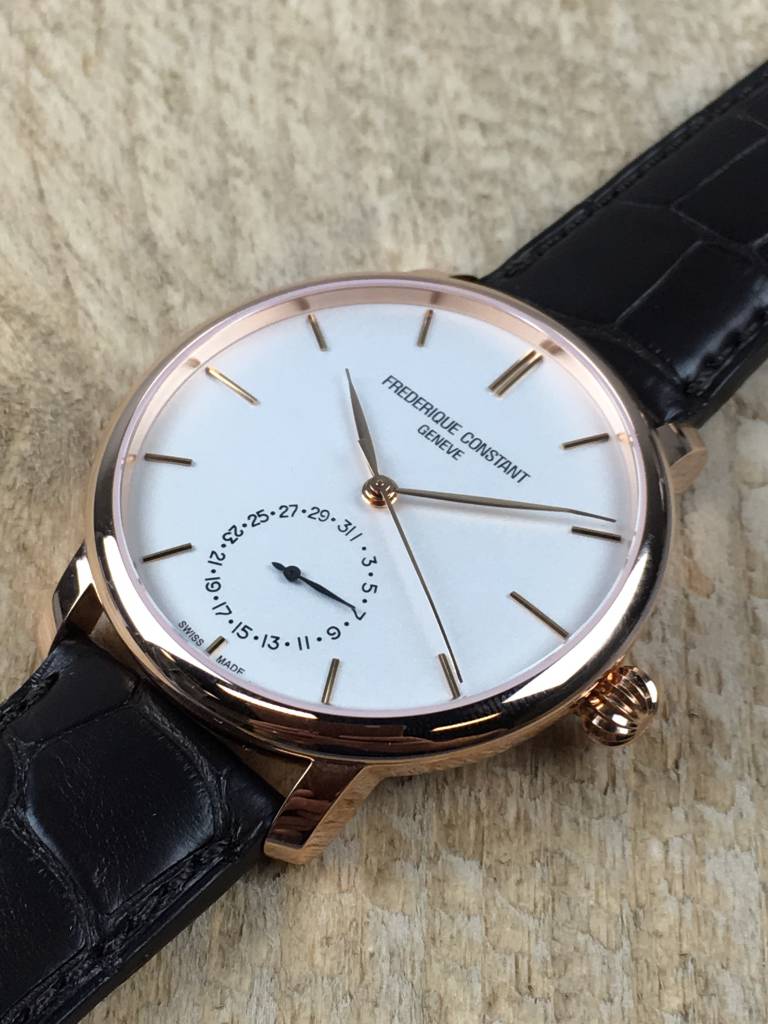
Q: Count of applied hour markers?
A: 12